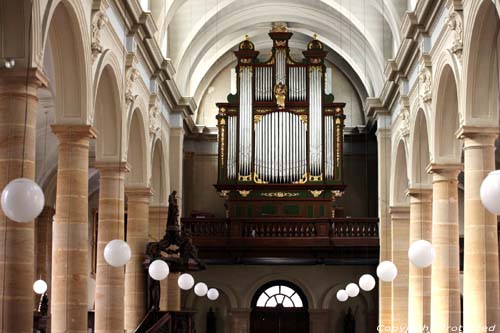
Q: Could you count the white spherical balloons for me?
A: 13